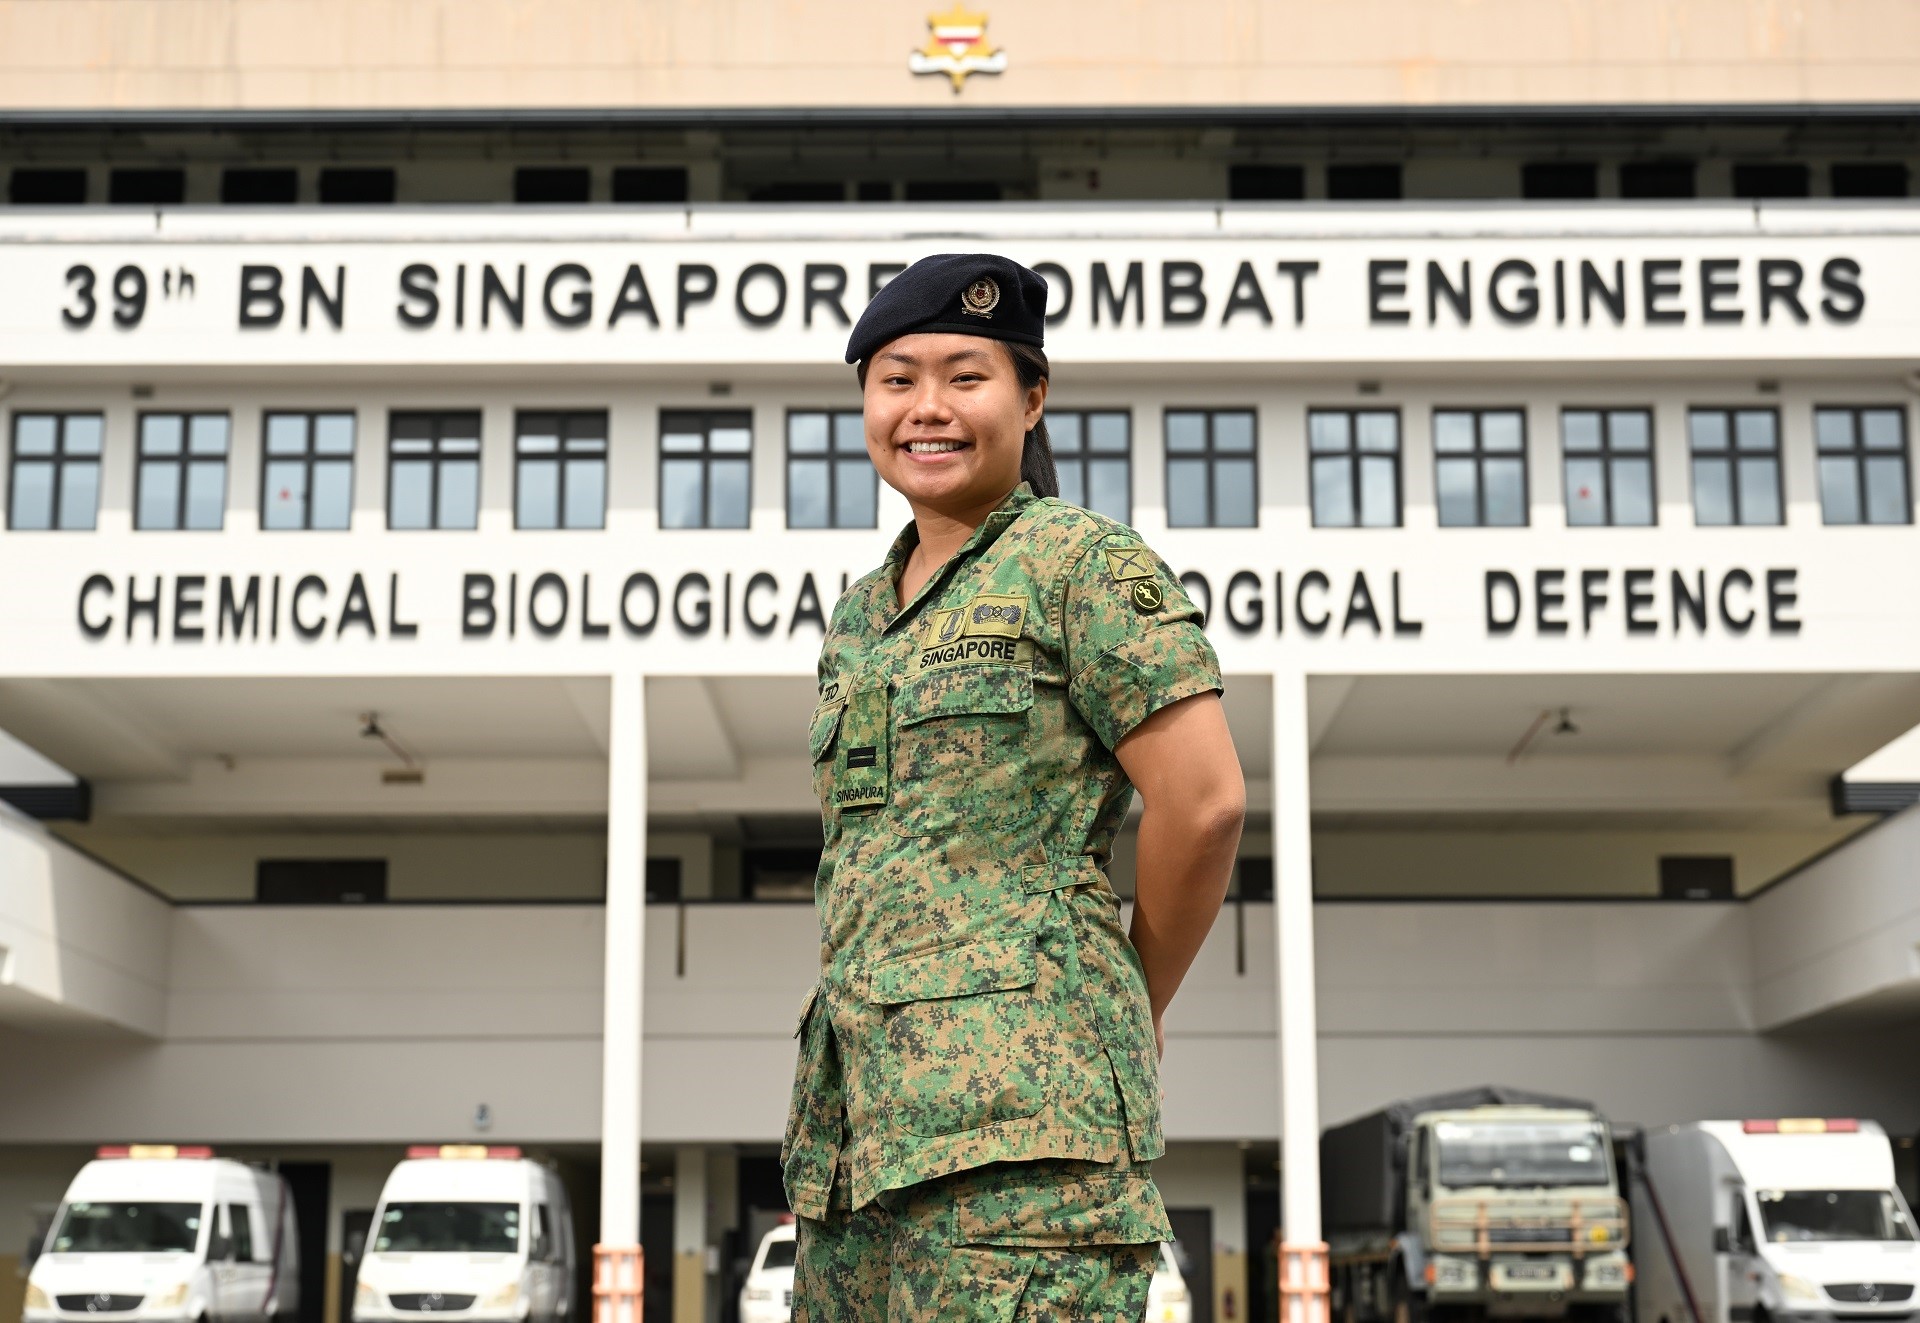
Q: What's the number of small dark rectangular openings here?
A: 12